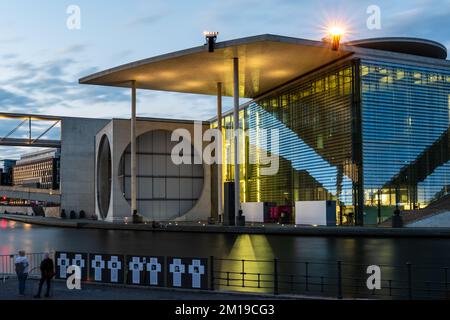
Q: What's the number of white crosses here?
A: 8